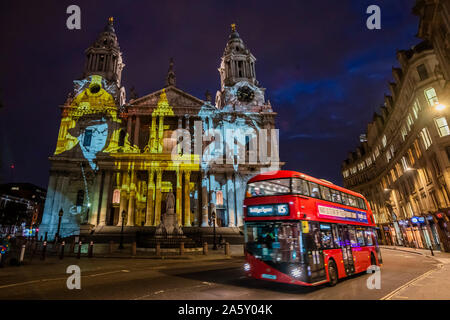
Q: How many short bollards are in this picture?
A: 11